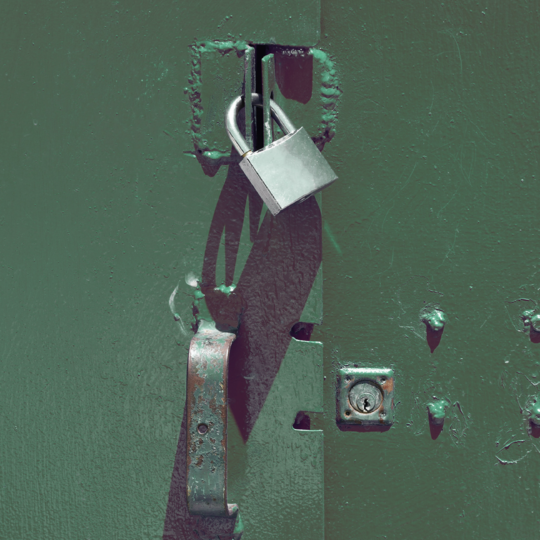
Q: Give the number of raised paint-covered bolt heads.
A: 4